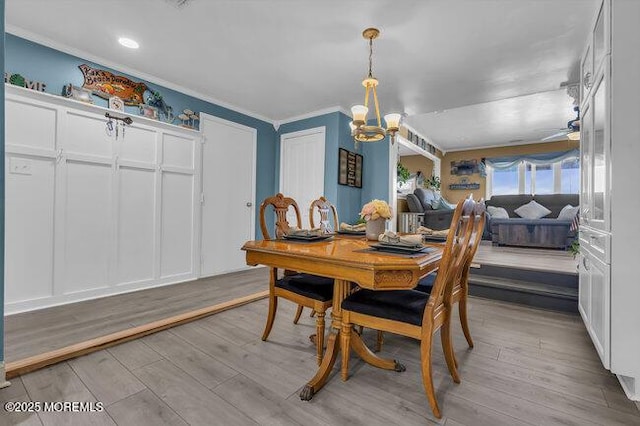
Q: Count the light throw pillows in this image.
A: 3